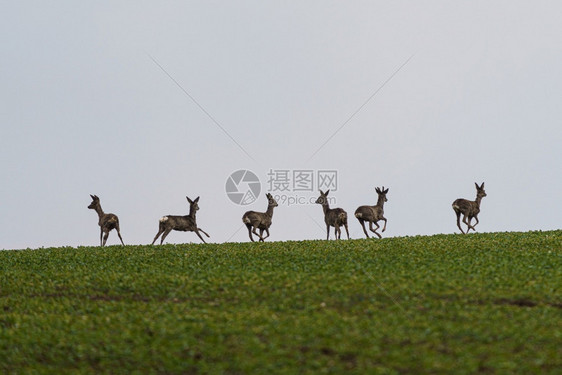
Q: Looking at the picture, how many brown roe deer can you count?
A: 6